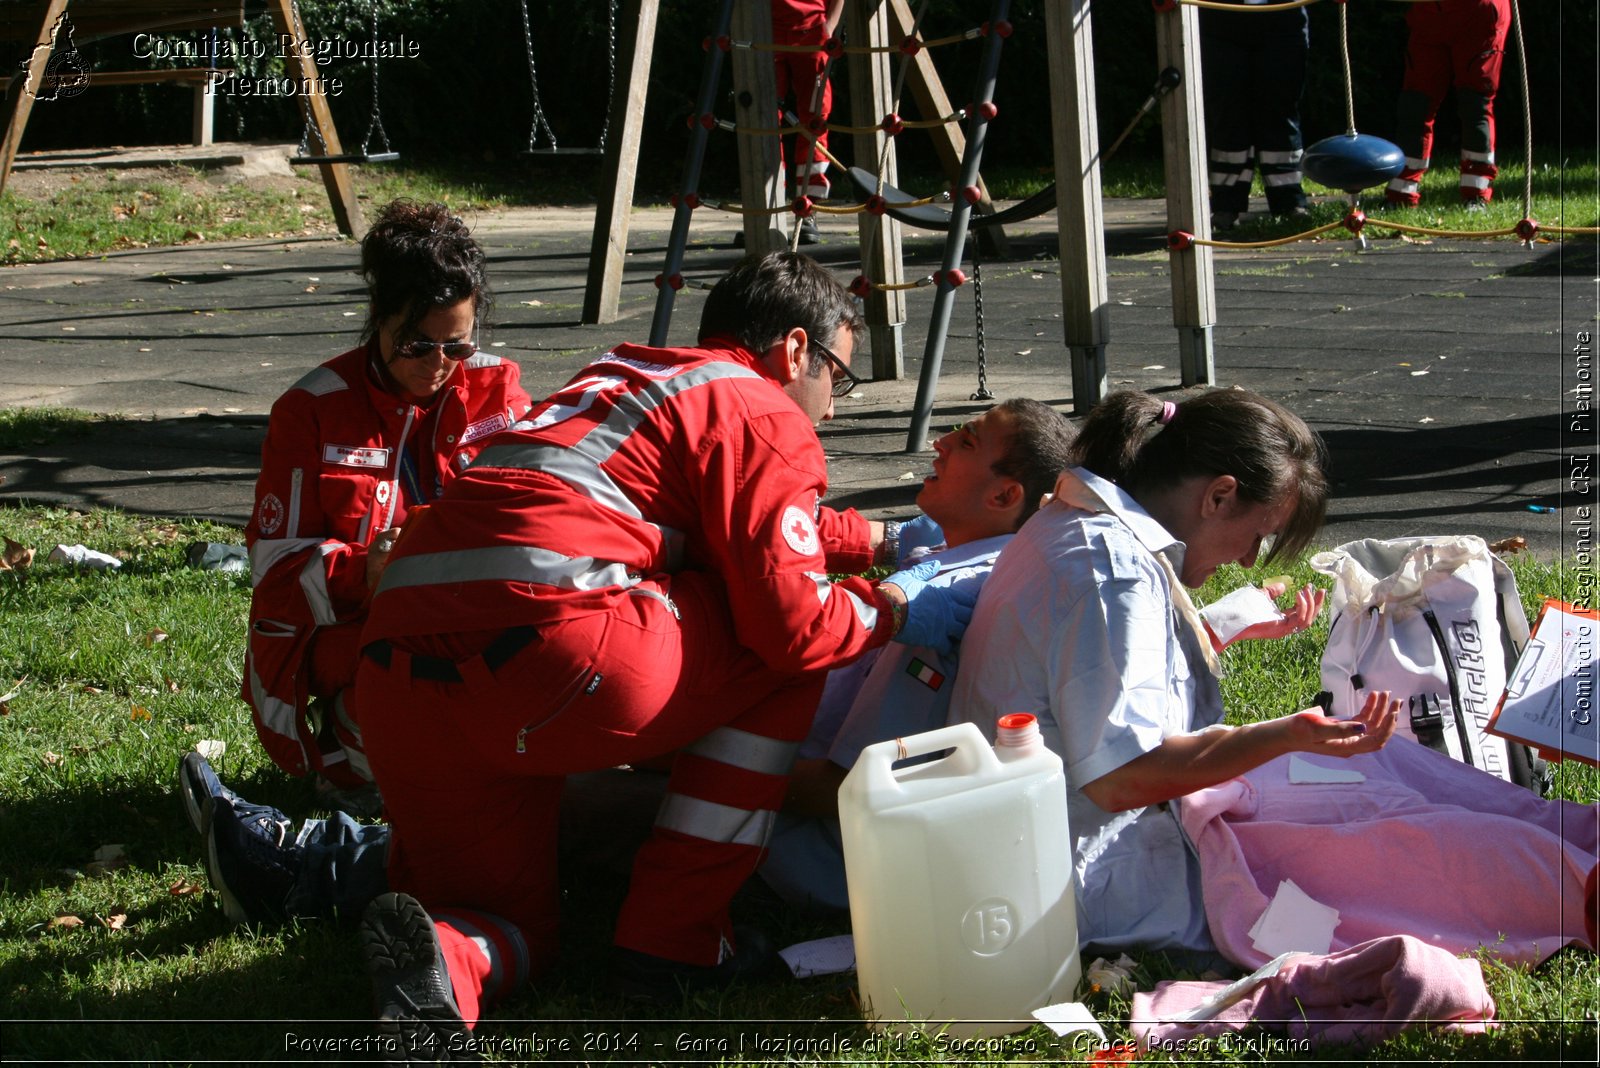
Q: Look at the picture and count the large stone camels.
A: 0